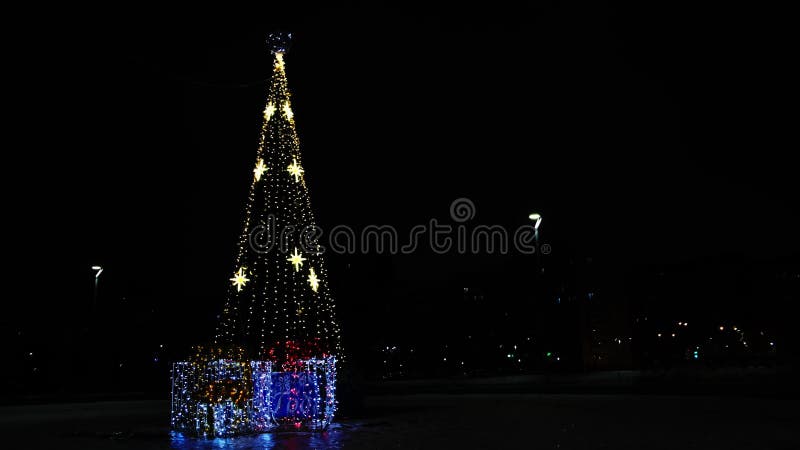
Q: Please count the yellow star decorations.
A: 7